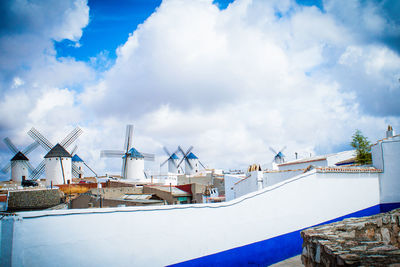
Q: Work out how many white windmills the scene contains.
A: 7